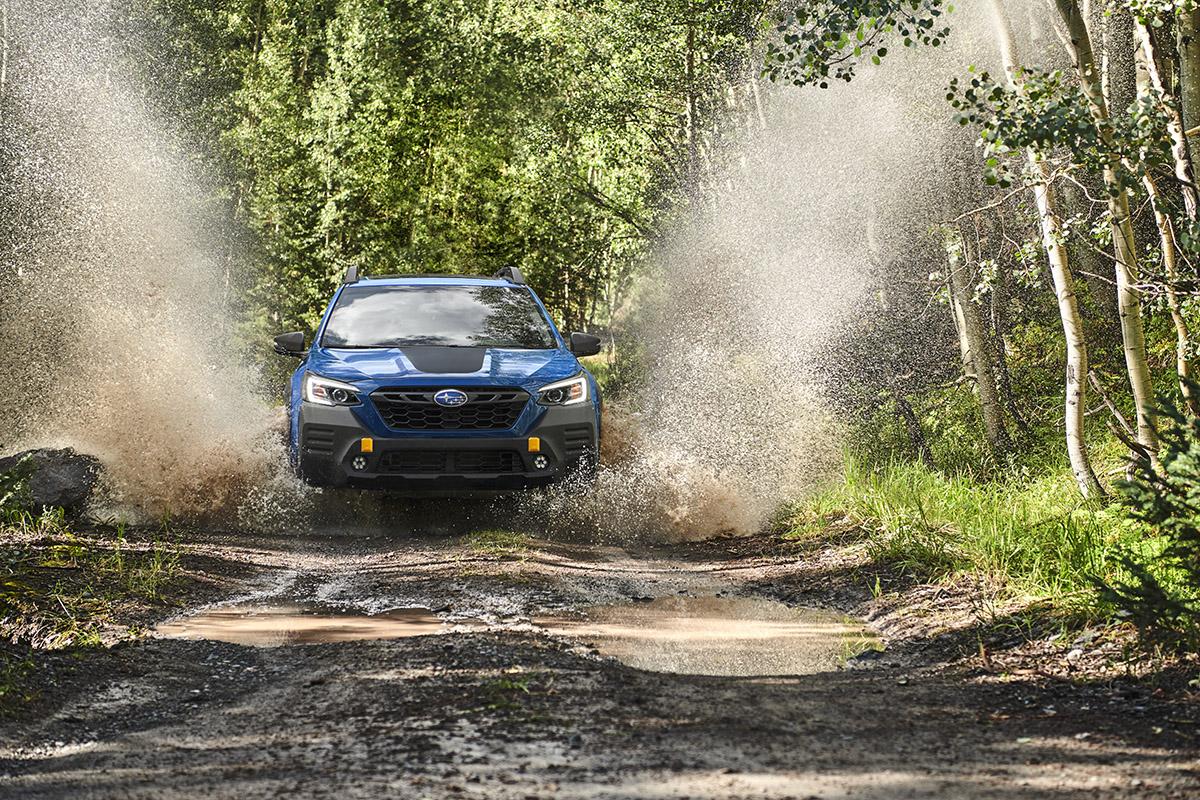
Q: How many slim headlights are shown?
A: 2